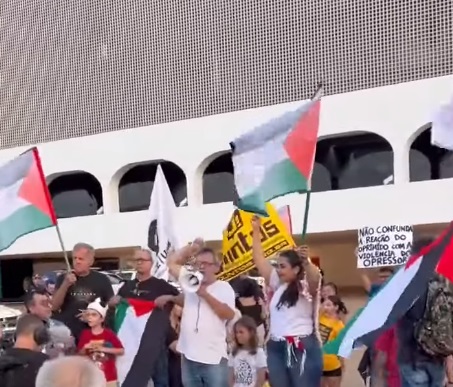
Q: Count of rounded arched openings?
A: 5